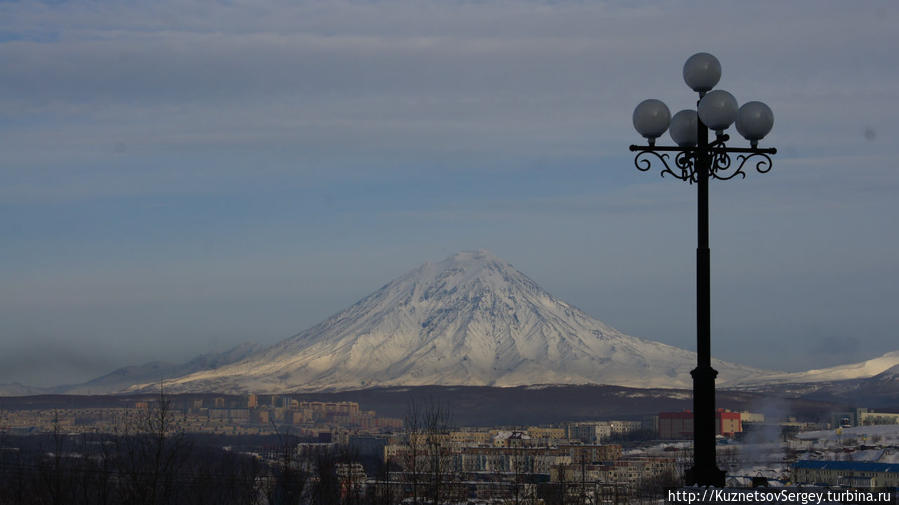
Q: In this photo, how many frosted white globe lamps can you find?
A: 5